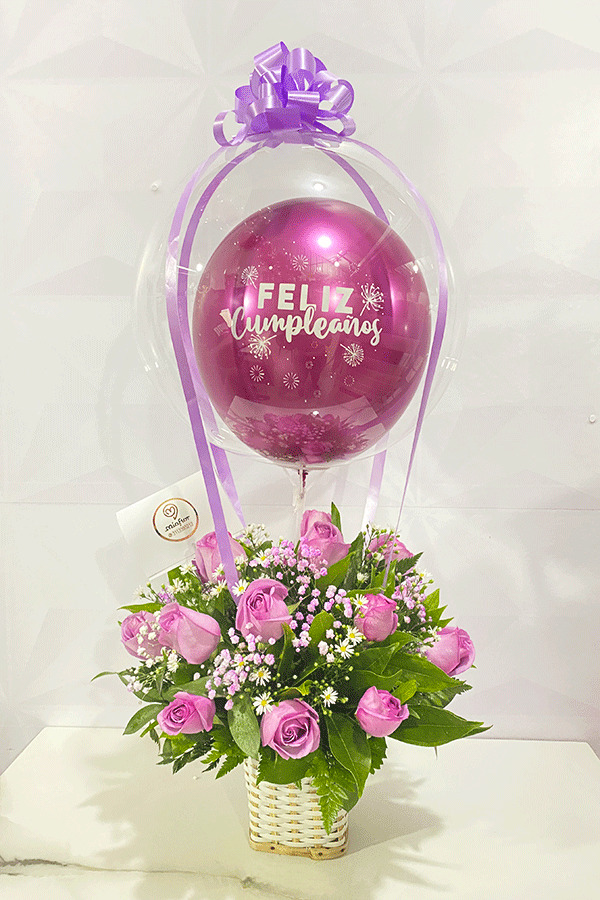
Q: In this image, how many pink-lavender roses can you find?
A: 11